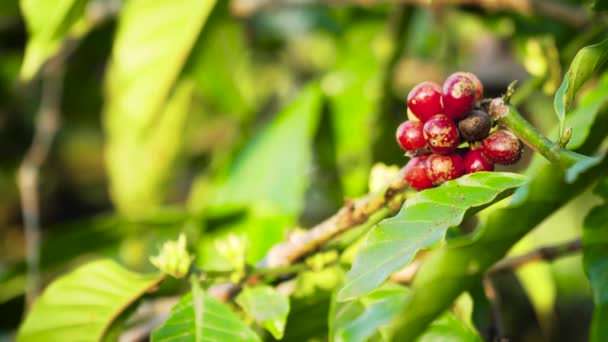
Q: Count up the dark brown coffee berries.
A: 1